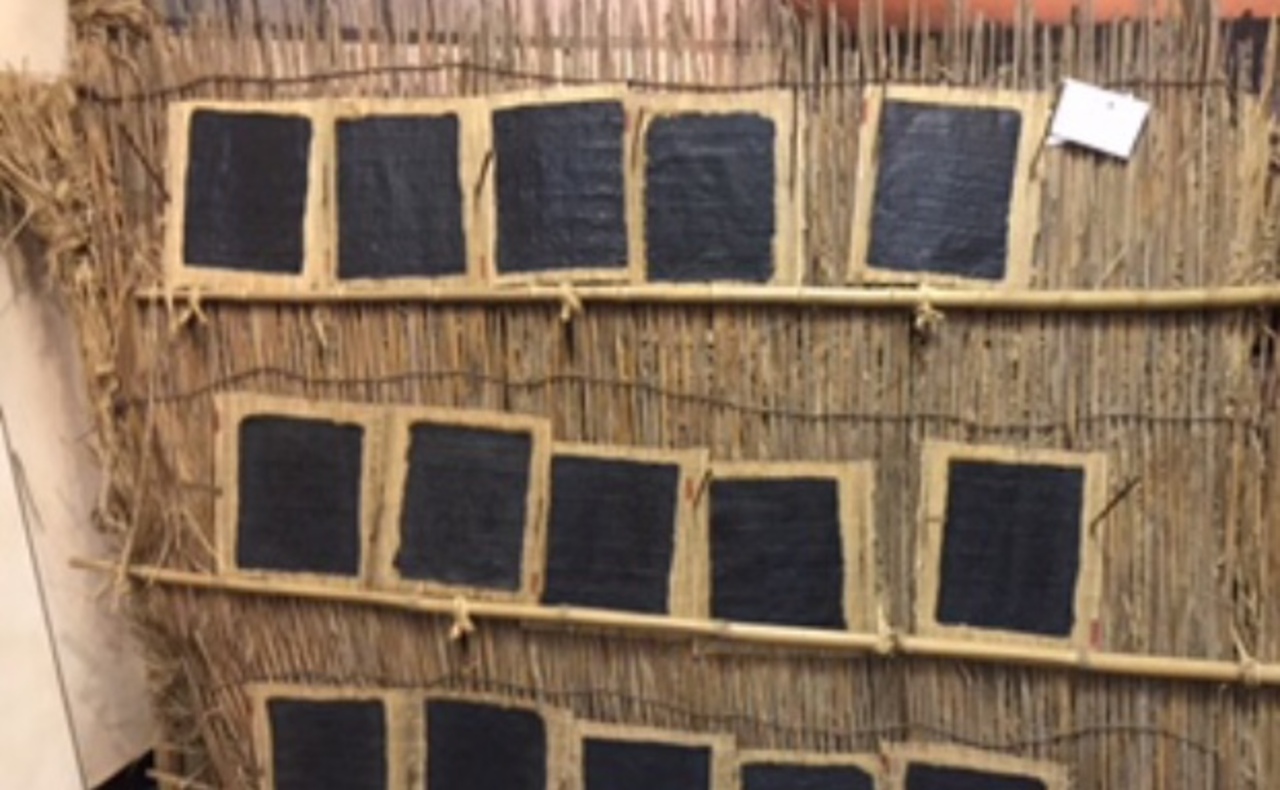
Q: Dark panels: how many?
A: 15